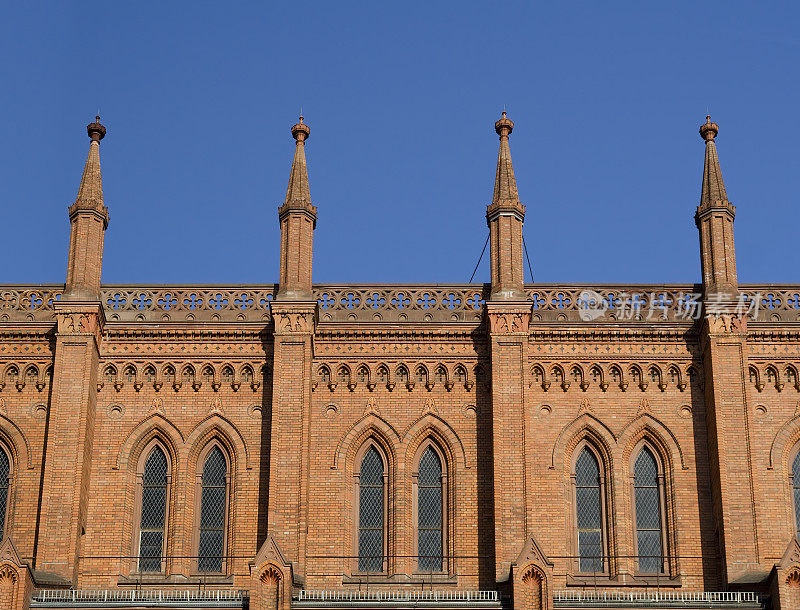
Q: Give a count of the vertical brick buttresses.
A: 4